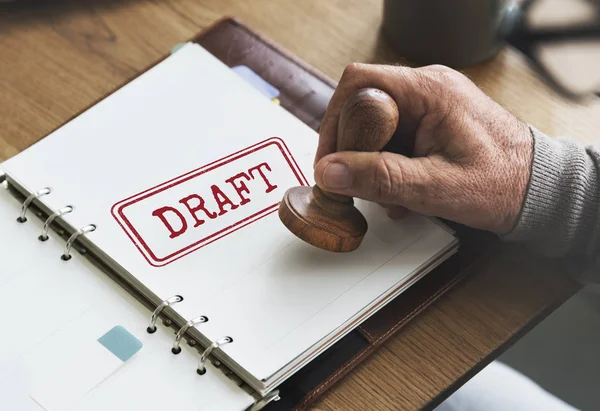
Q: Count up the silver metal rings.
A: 6